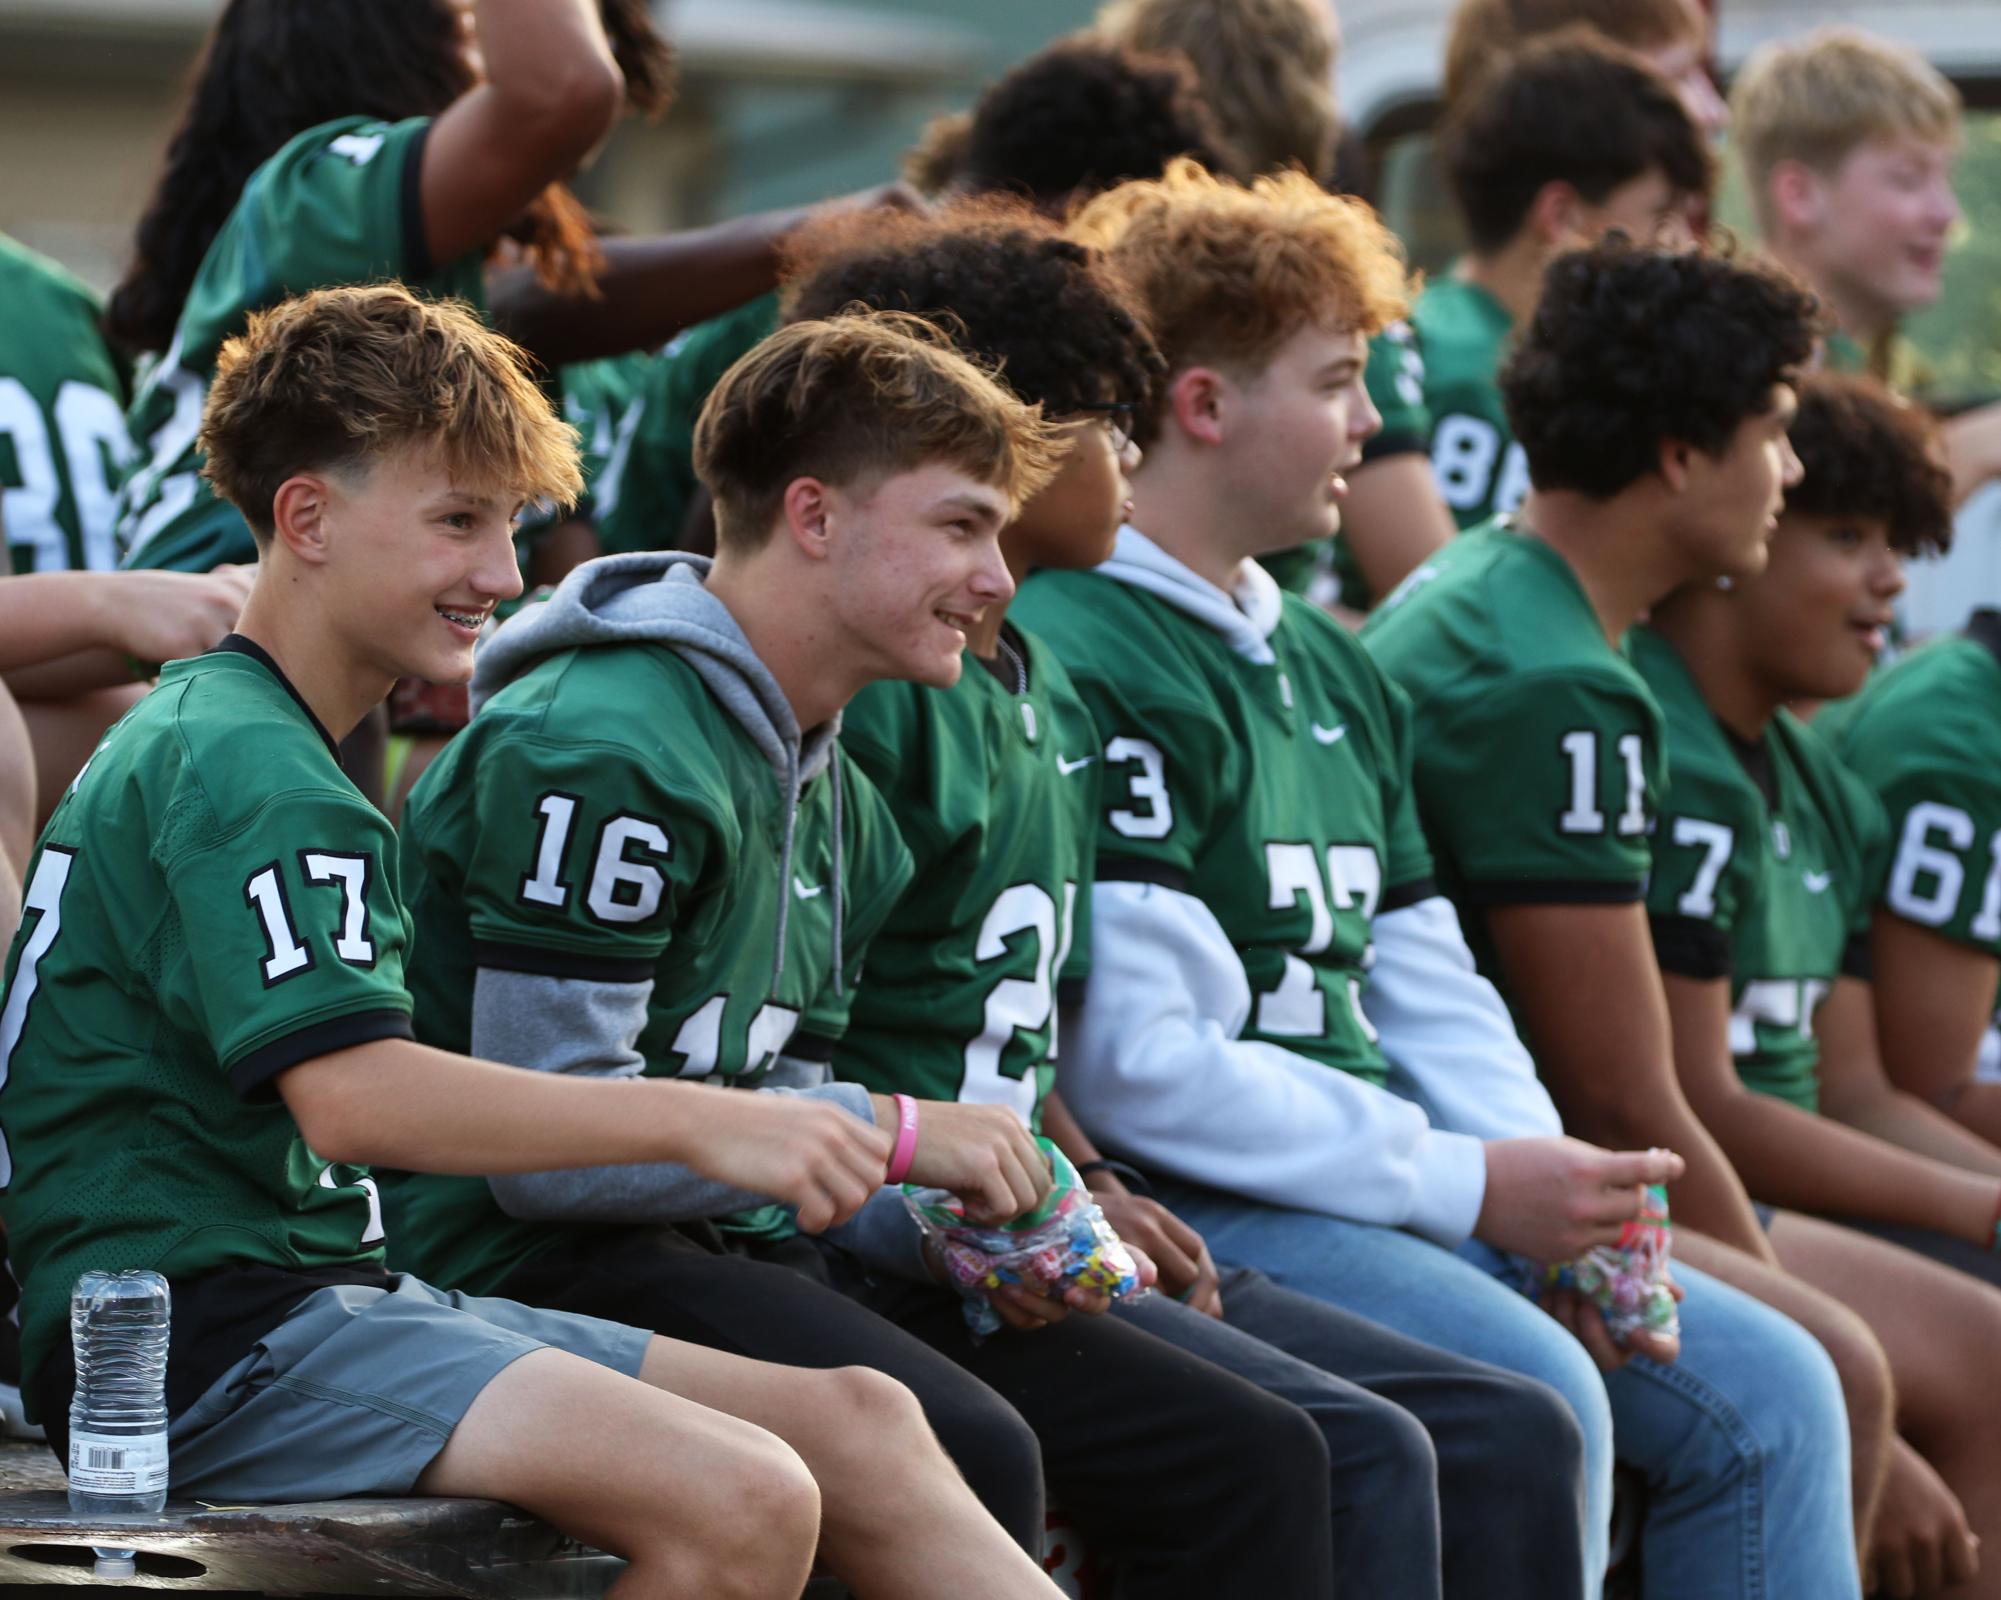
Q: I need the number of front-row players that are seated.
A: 7